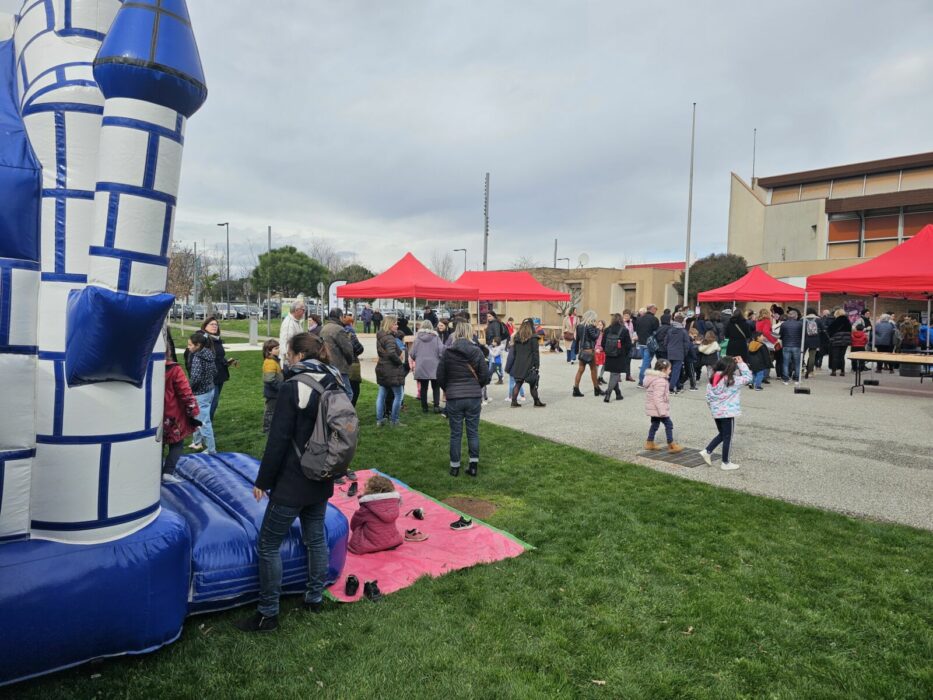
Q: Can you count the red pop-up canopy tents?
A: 4